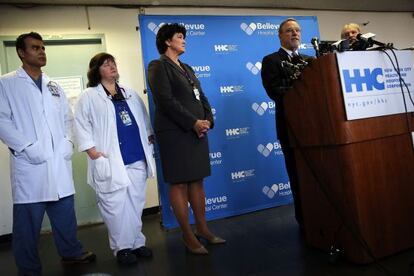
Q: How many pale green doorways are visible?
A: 1